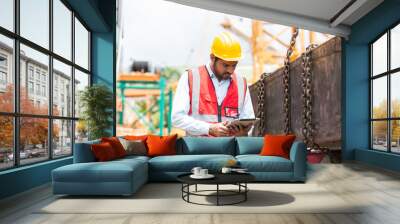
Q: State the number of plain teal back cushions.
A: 2